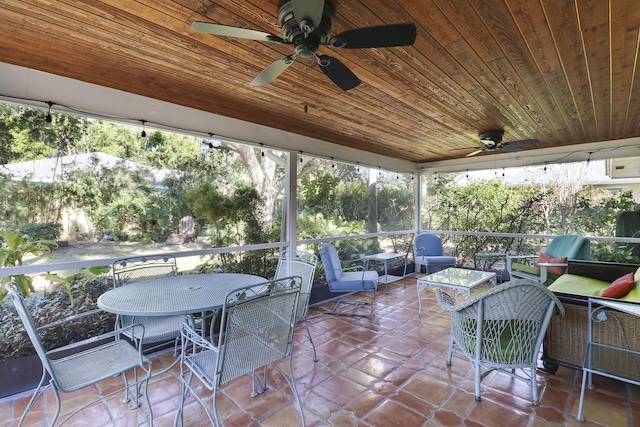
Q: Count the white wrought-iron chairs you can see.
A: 4